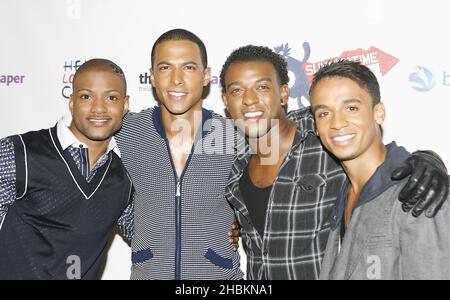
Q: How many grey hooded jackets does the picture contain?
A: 1